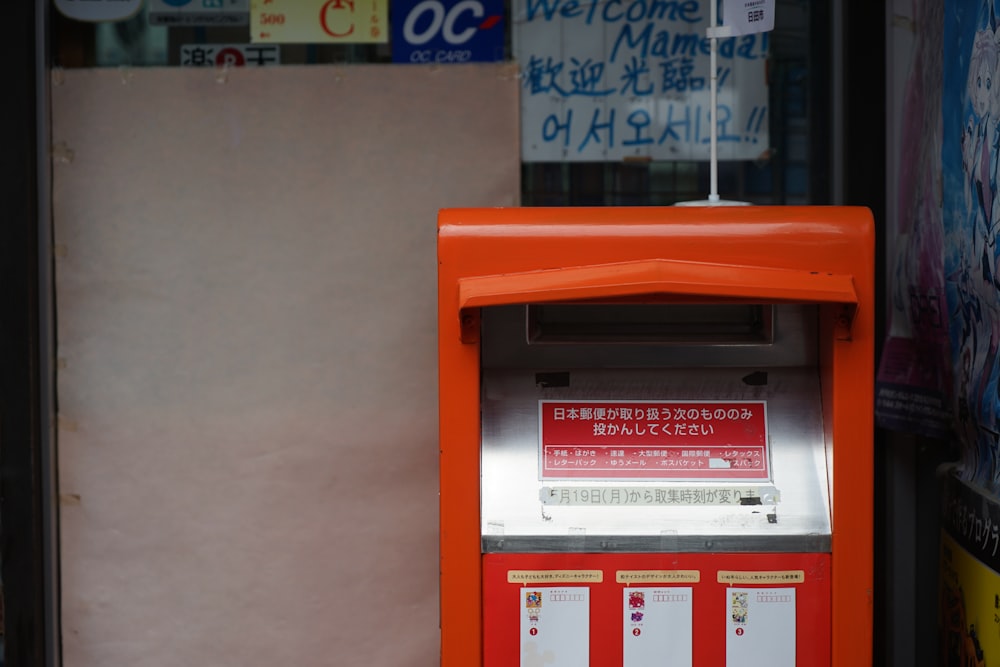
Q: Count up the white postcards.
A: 3